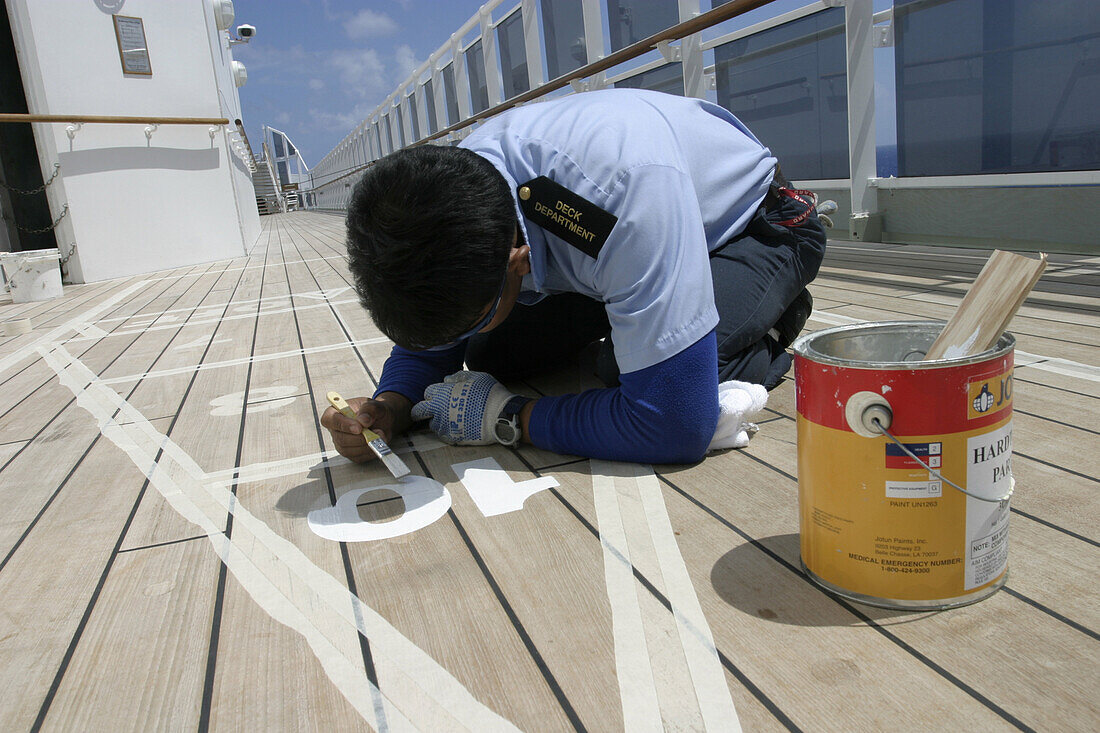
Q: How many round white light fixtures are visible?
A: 2